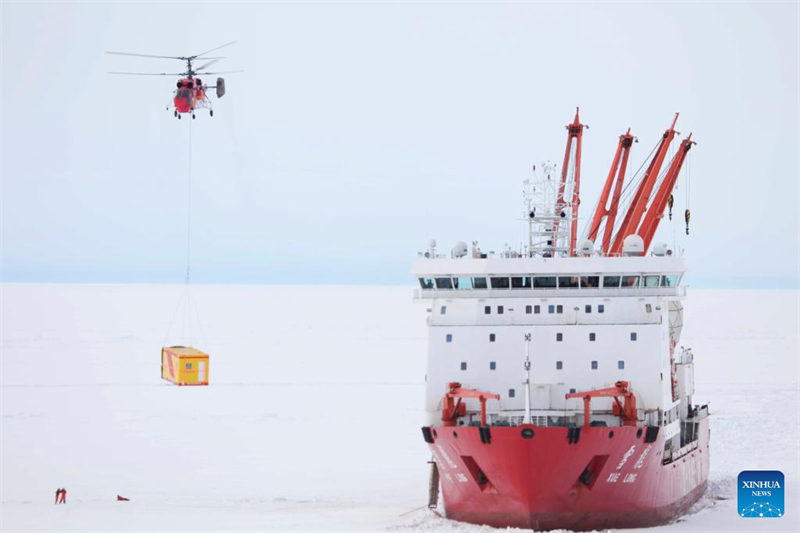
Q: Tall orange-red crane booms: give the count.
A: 4